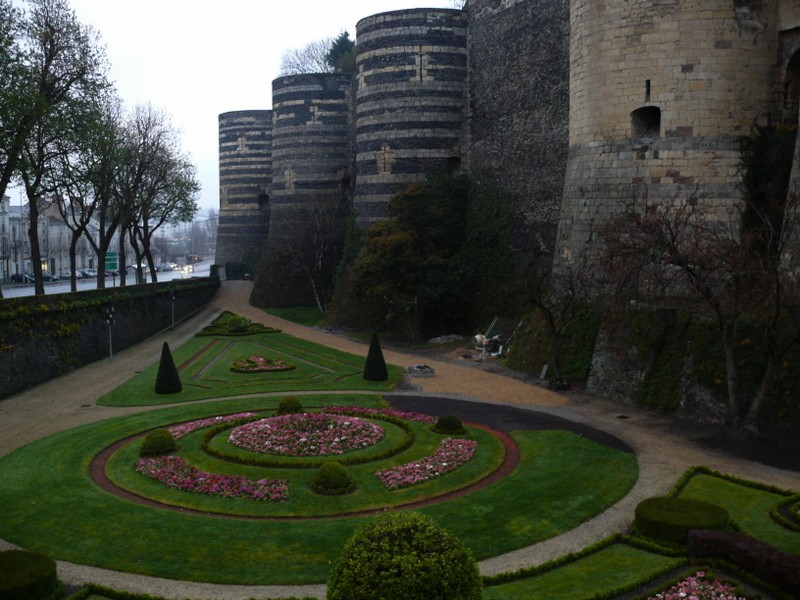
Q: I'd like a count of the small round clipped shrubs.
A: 4